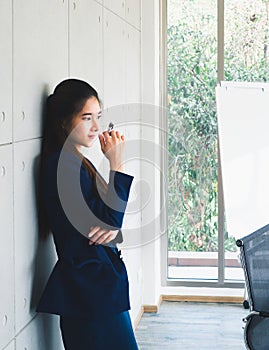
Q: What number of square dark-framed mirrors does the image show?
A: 0